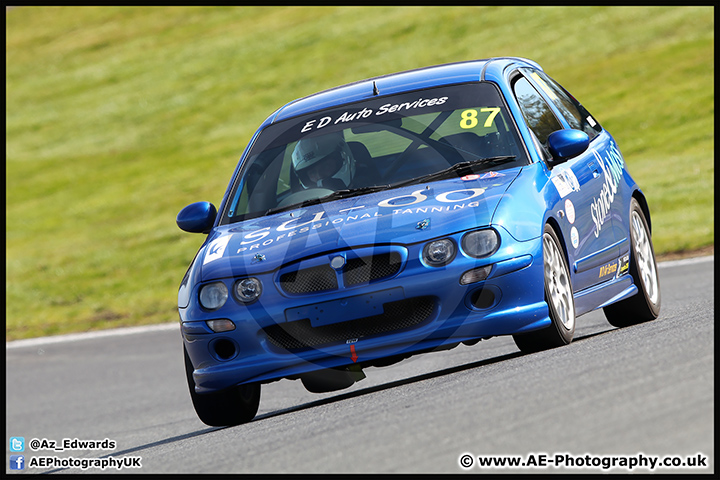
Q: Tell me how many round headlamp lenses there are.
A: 4